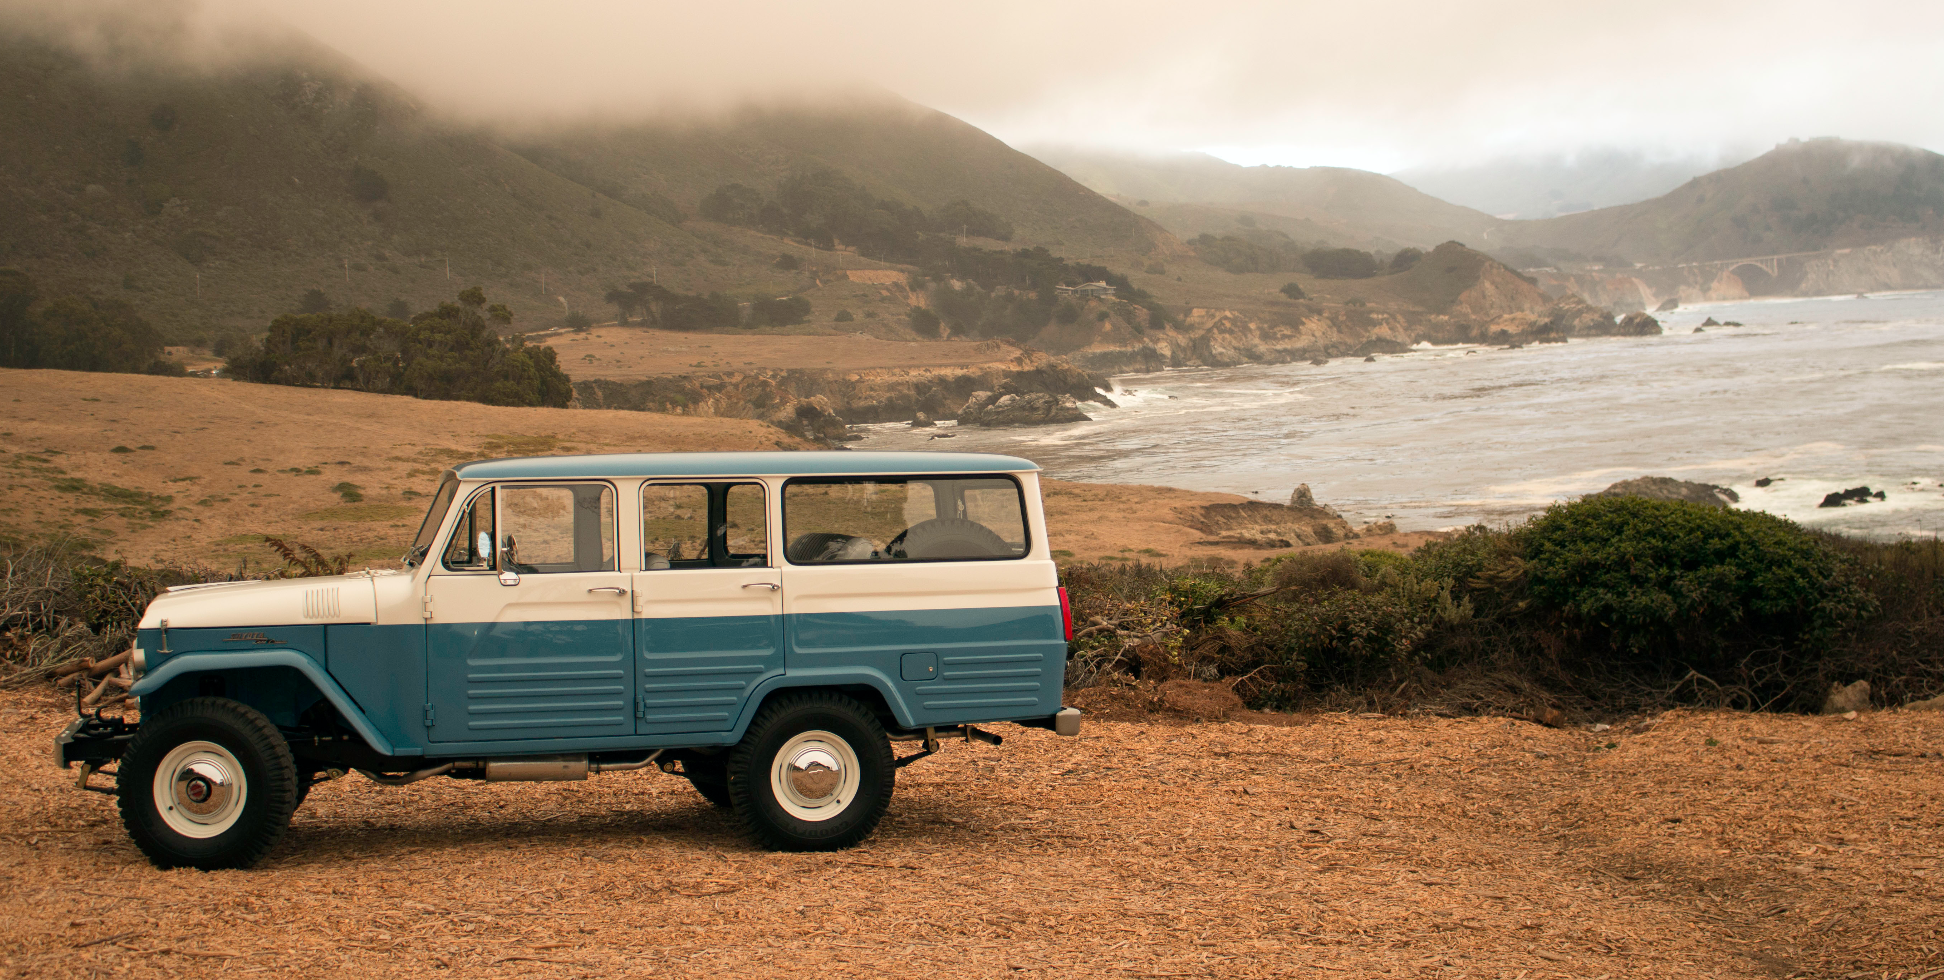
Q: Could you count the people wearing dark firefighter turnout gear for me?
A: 0